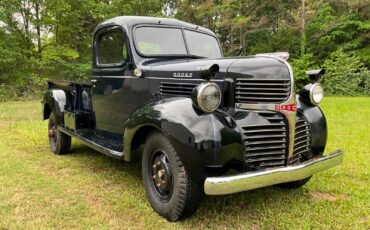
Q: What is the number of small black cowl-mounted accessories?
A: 2